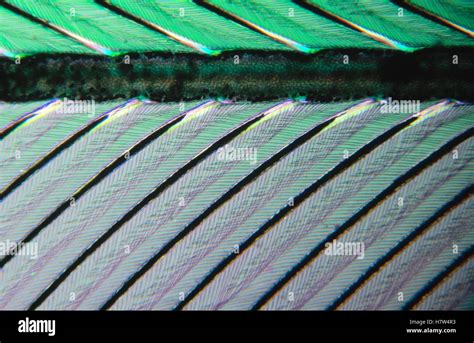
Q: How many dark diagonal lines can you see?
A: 14